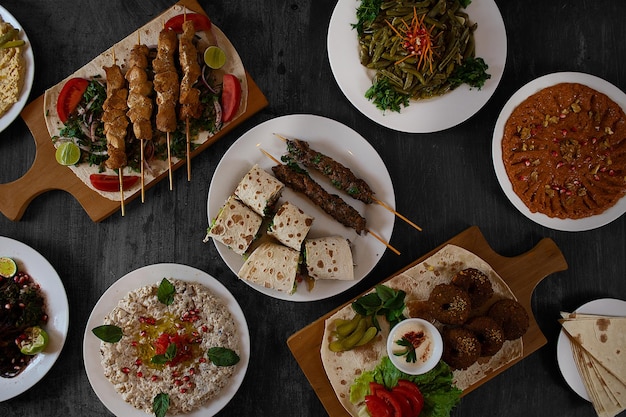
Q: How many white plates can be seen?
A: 7